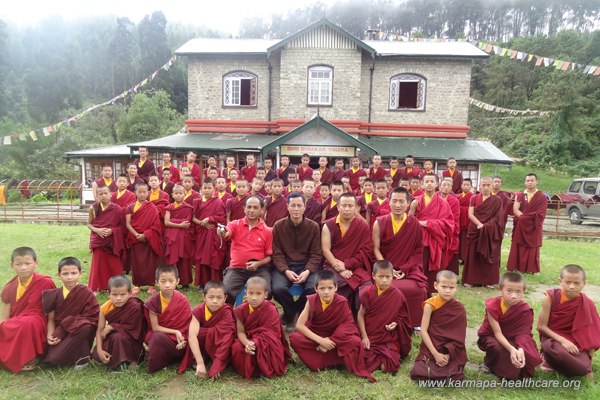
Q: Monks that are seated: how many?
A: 13